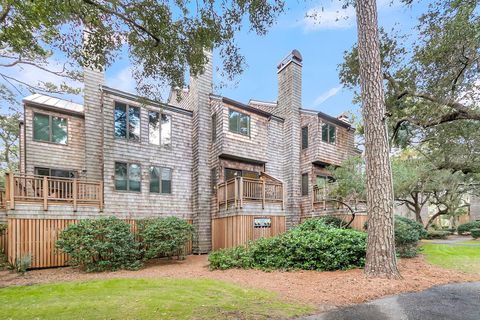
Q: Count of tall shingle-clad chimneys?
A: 3